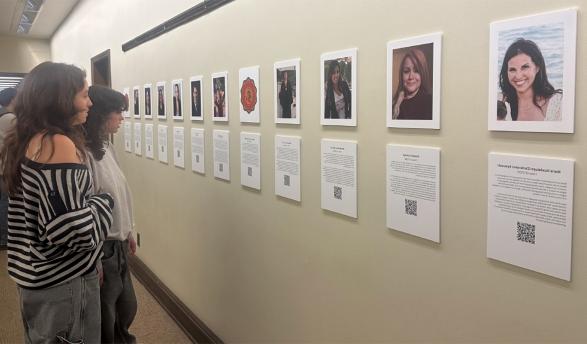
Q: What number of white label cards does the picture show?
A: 12